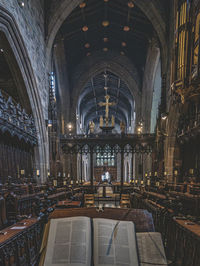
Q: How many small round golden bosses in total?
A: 12